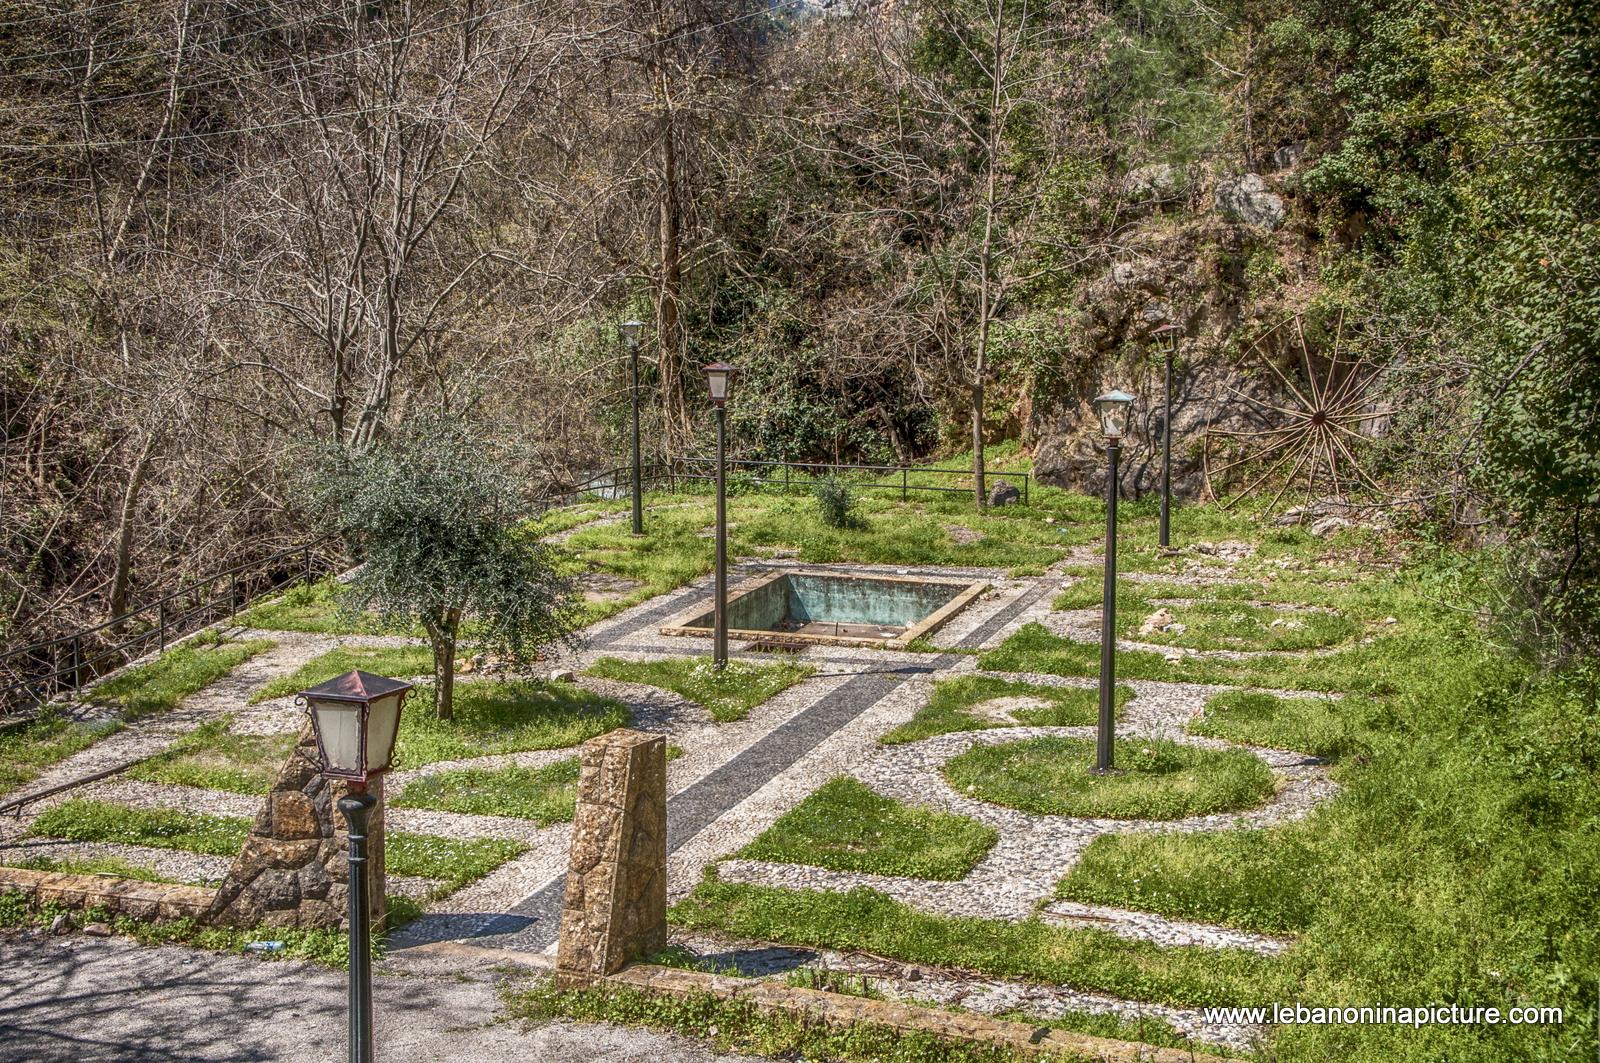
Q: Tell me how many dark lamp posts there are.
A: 5